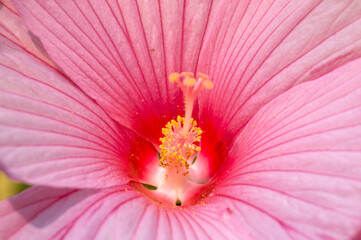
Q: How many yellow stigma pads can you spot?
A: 5